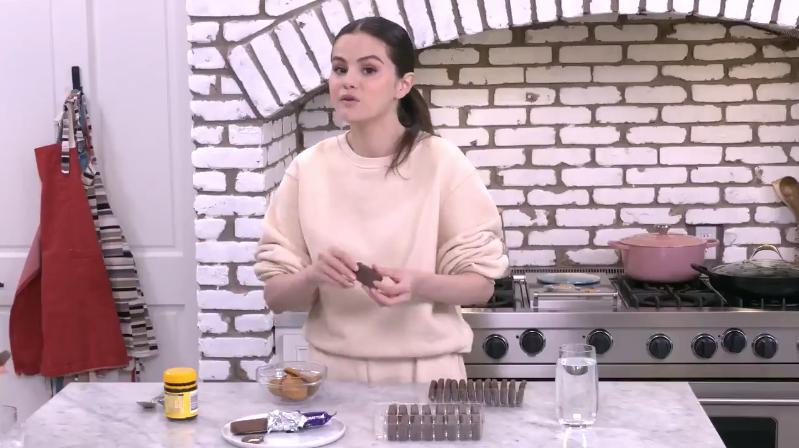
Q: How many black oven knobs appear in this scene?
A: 7